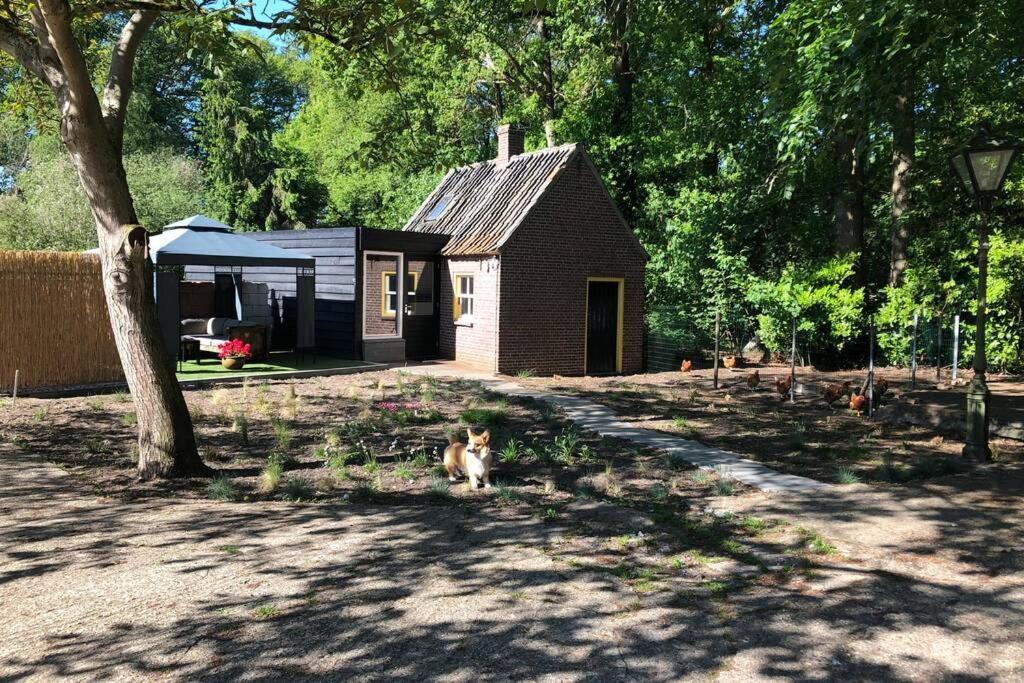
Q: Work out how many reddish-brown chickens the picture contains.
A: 7